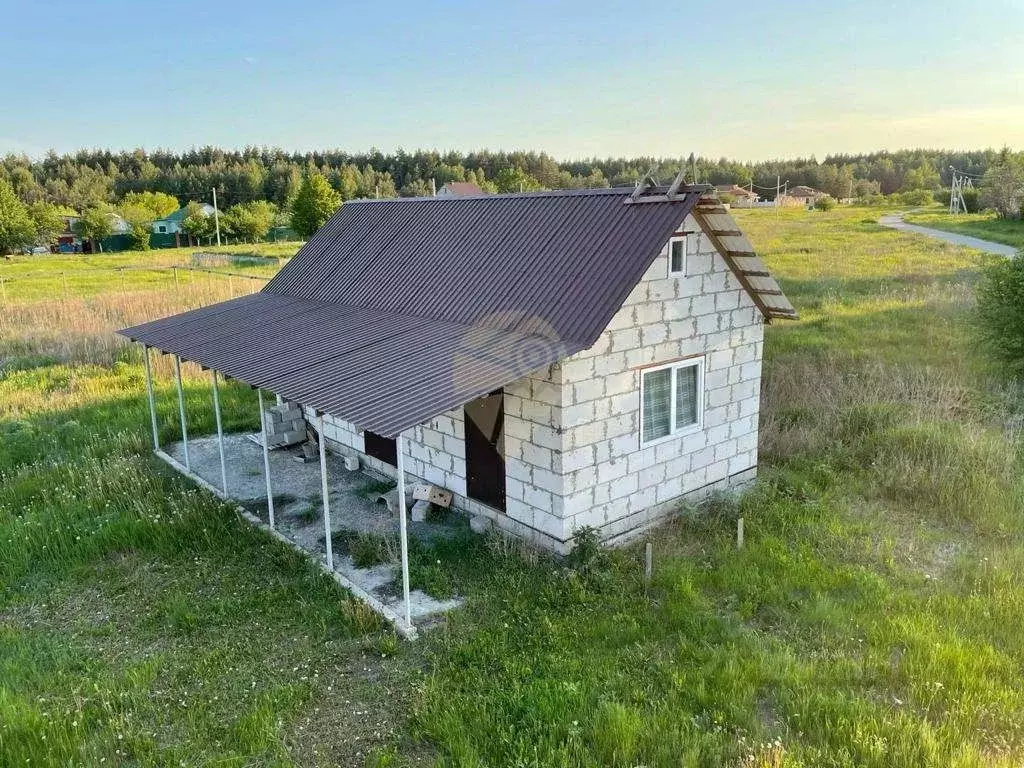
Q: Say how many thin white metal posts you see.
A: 6